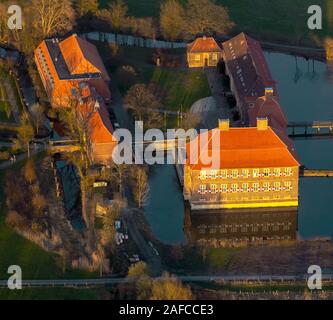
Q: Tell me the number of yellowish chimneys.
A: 3